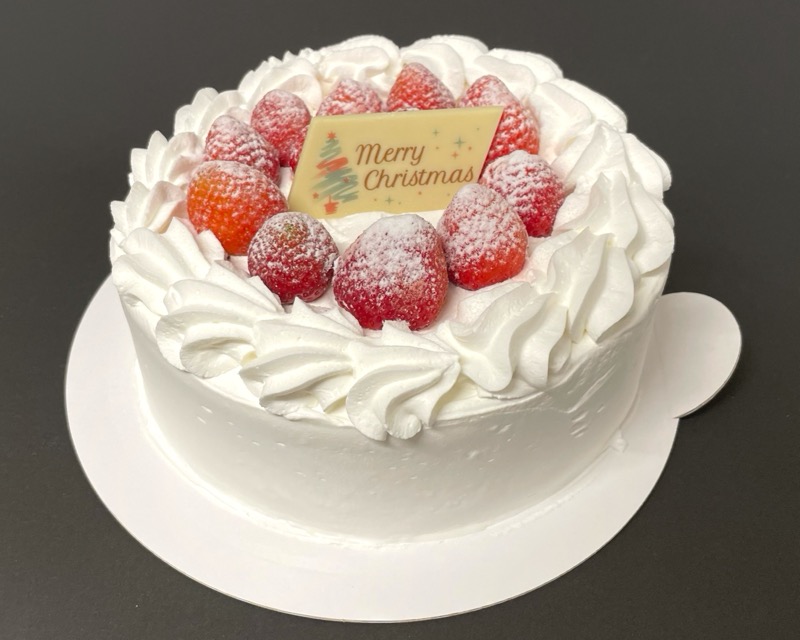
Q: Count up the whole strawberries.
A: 10